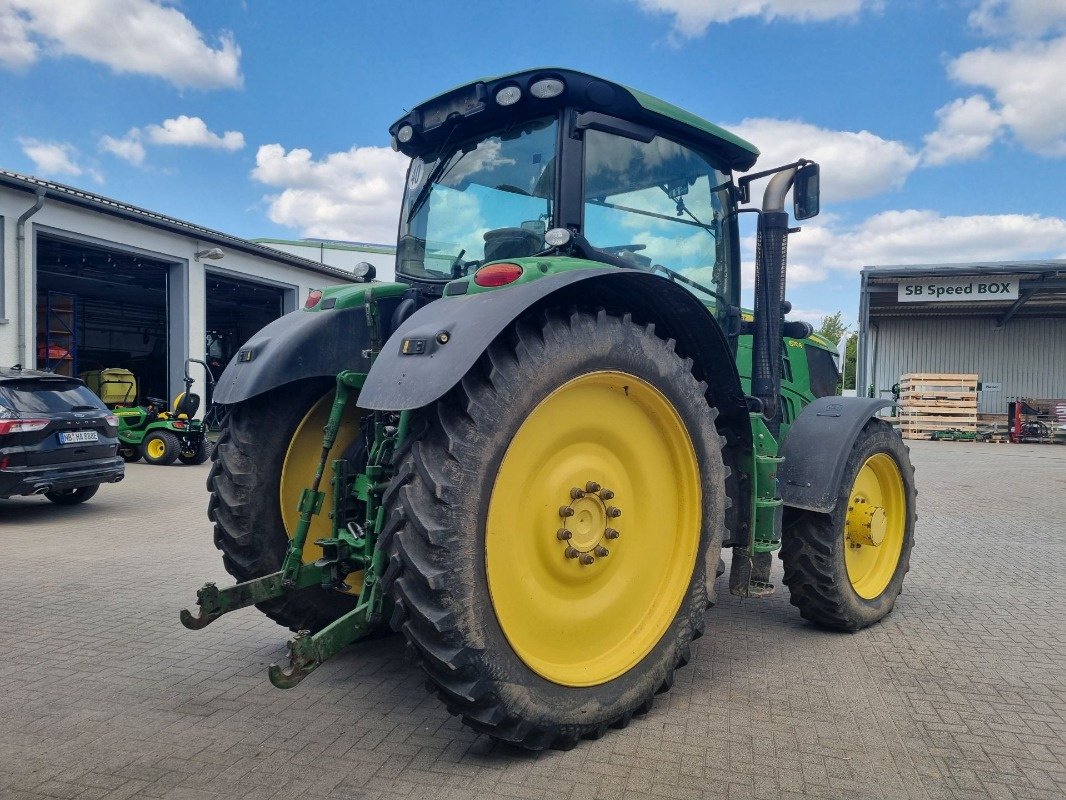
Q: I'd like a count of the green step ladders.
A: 1